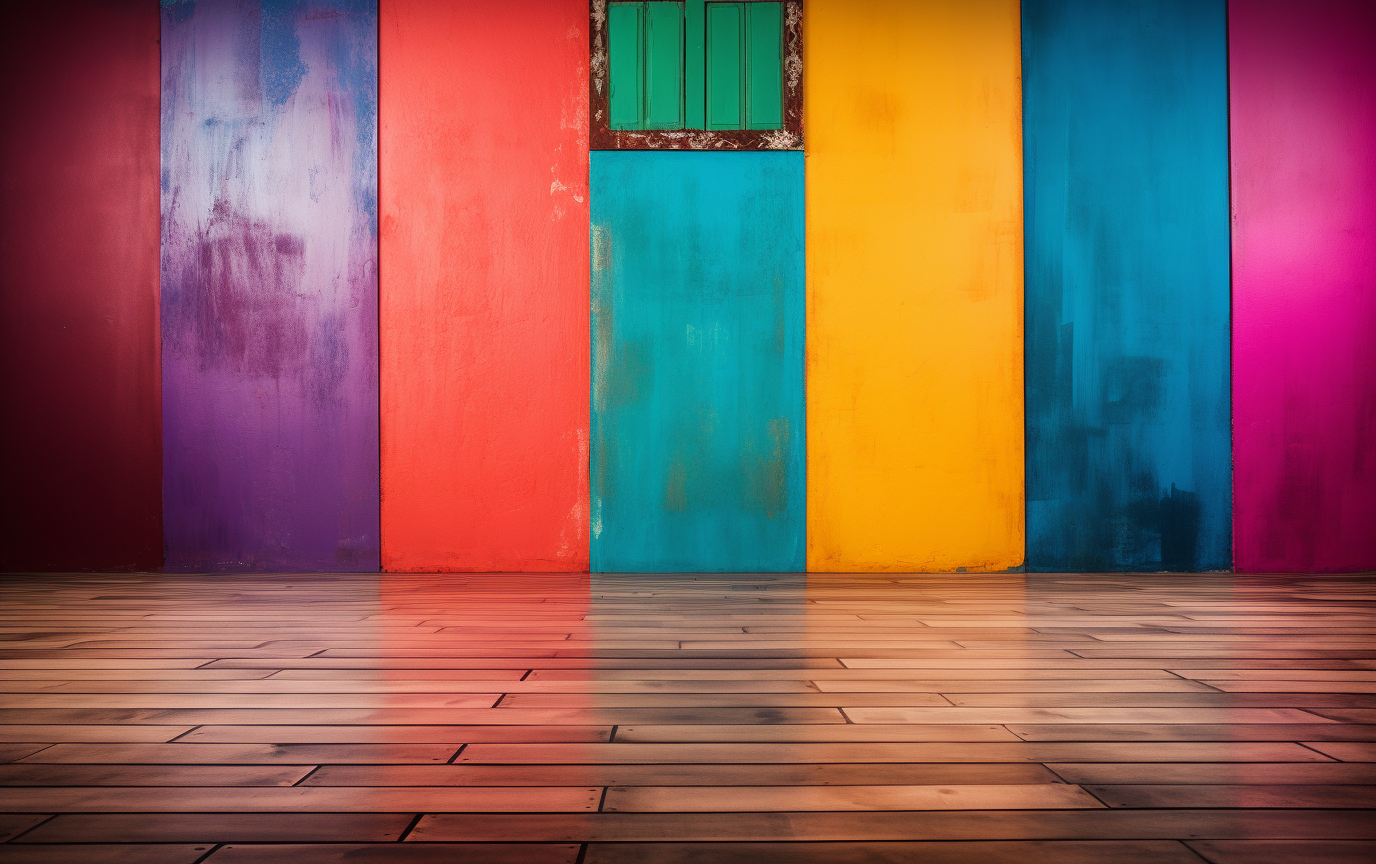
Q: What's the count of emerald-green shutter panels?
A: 4